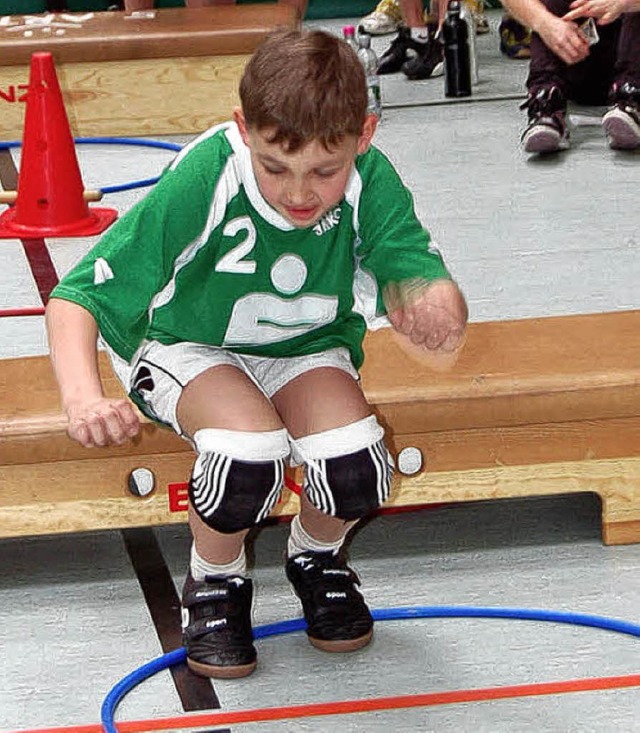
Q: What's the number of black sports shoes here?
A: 6